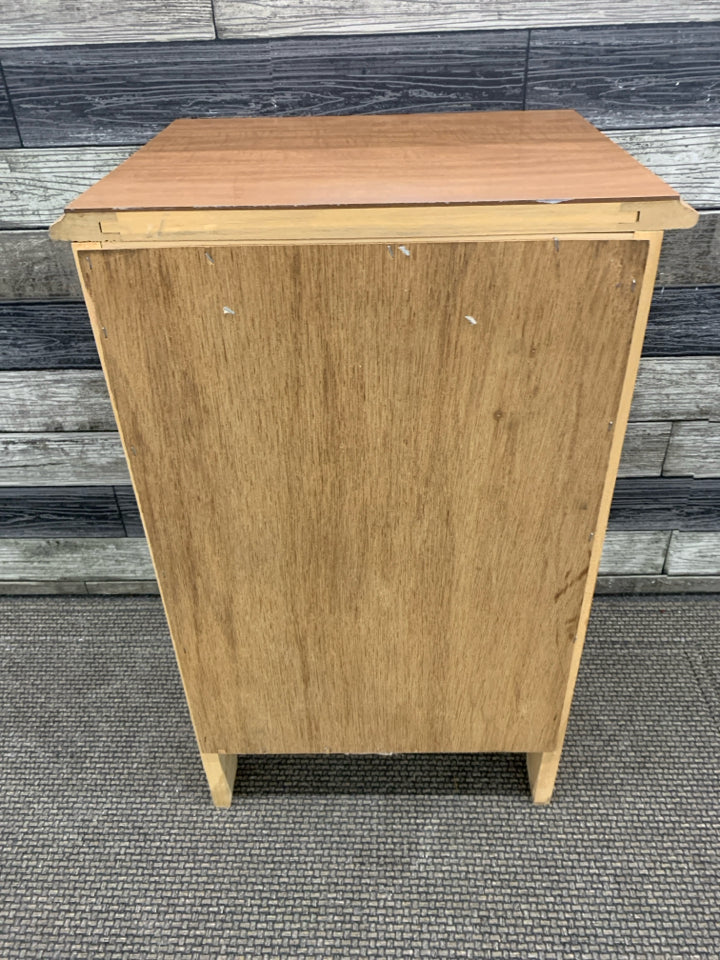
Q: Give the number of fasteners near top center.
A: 2